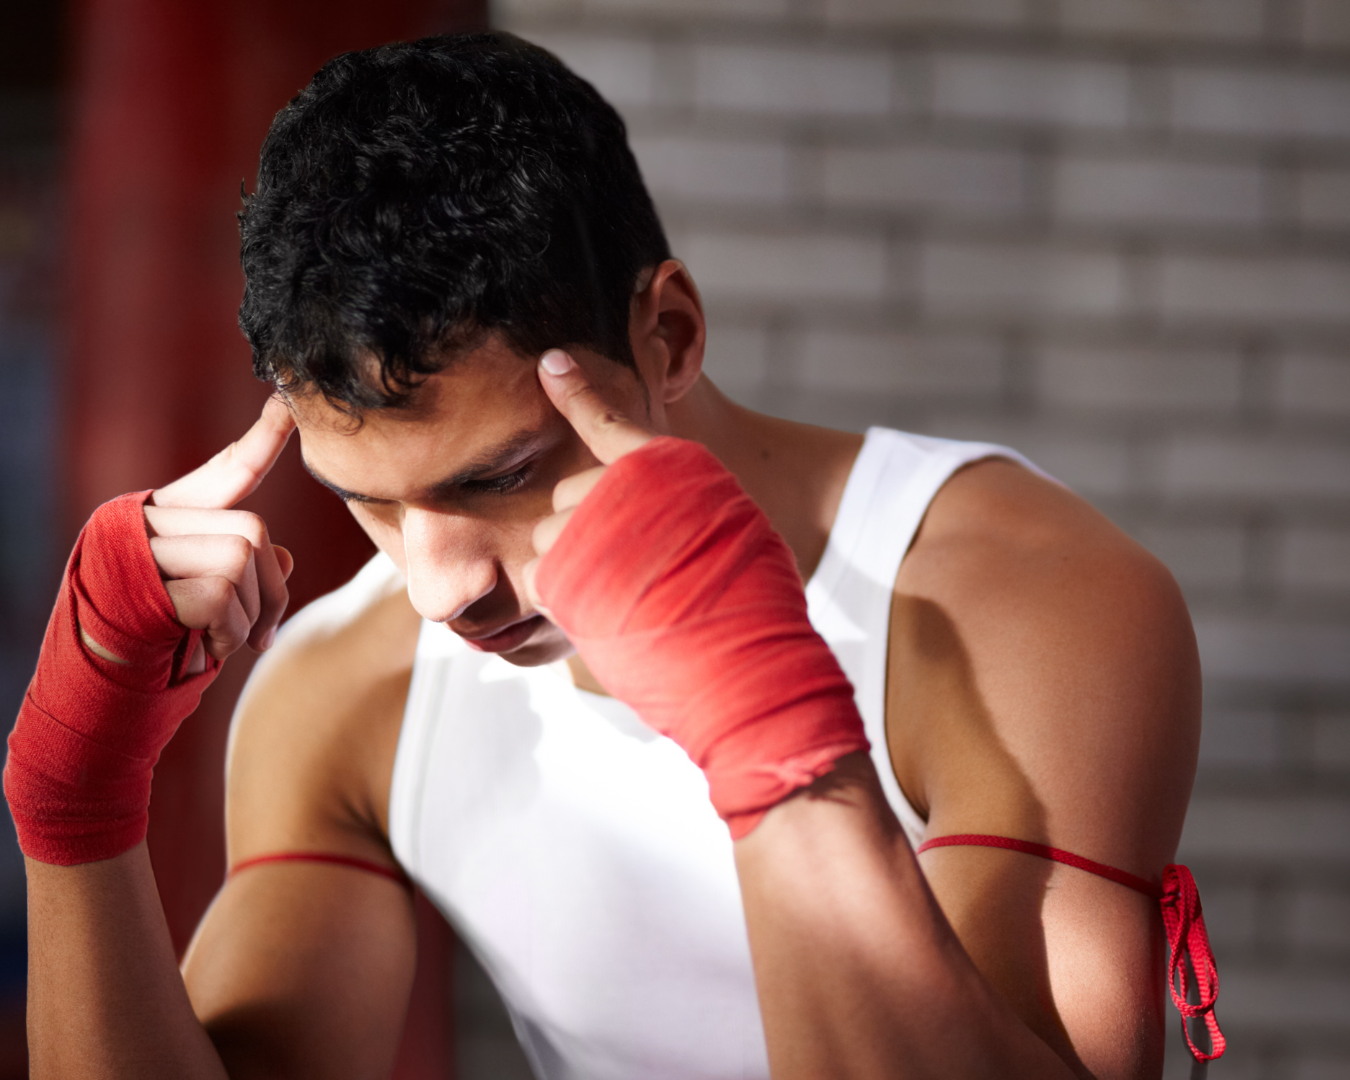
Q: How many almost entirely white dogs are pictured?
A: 0